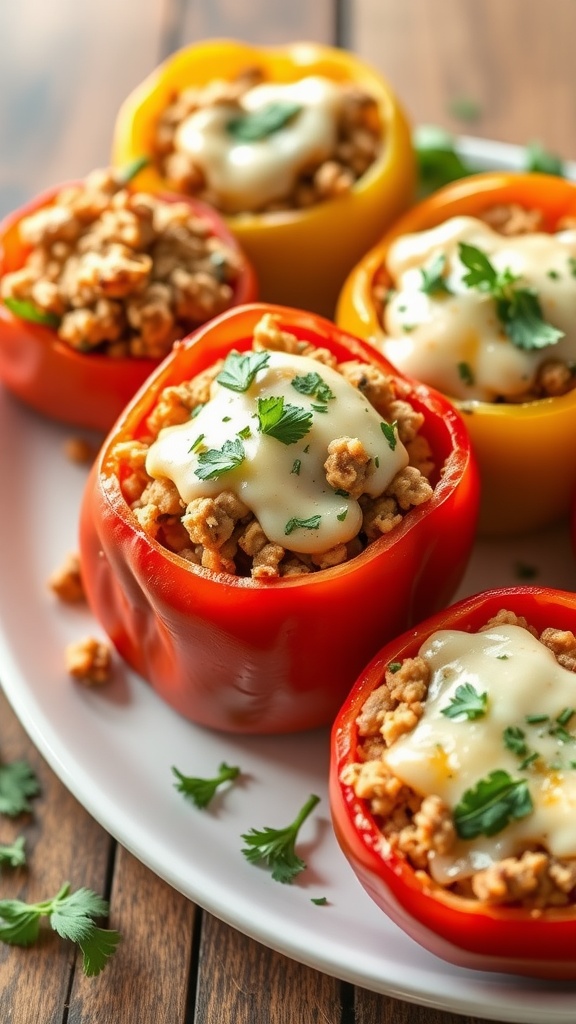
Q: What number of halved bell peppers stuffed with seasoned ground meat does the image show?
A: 5